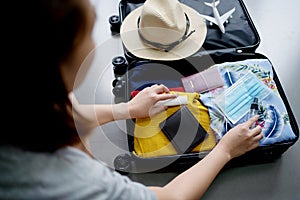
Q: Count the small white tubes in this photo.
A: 1